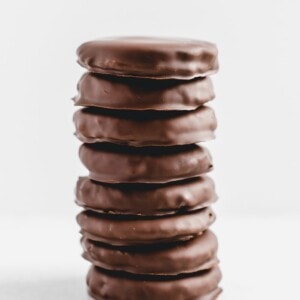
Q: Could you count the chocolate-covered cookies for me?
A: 8